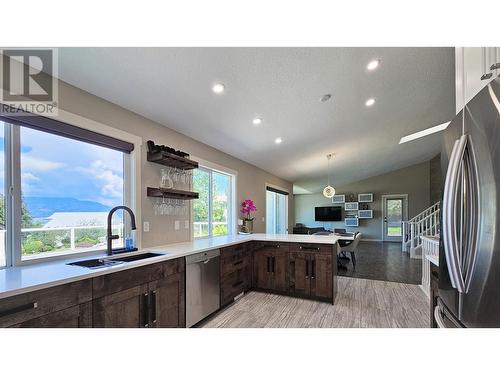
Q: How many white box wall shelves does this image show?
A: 5